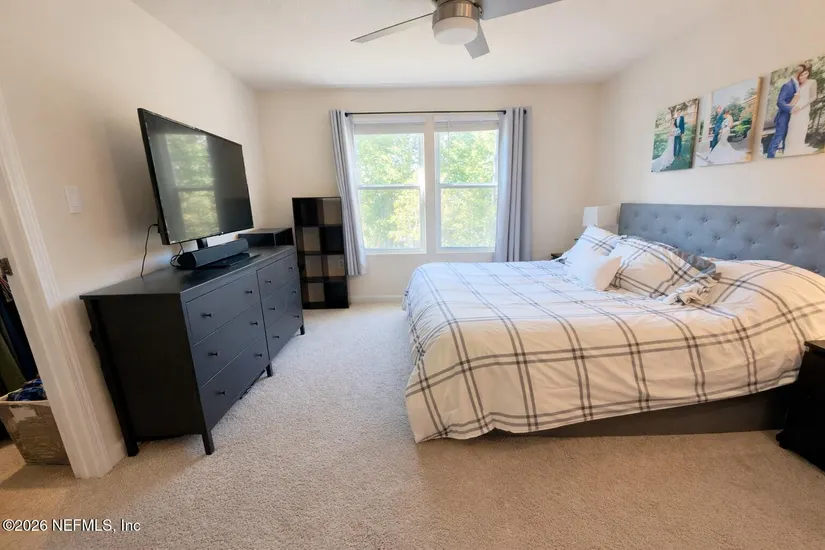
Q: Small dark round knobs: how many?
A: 12